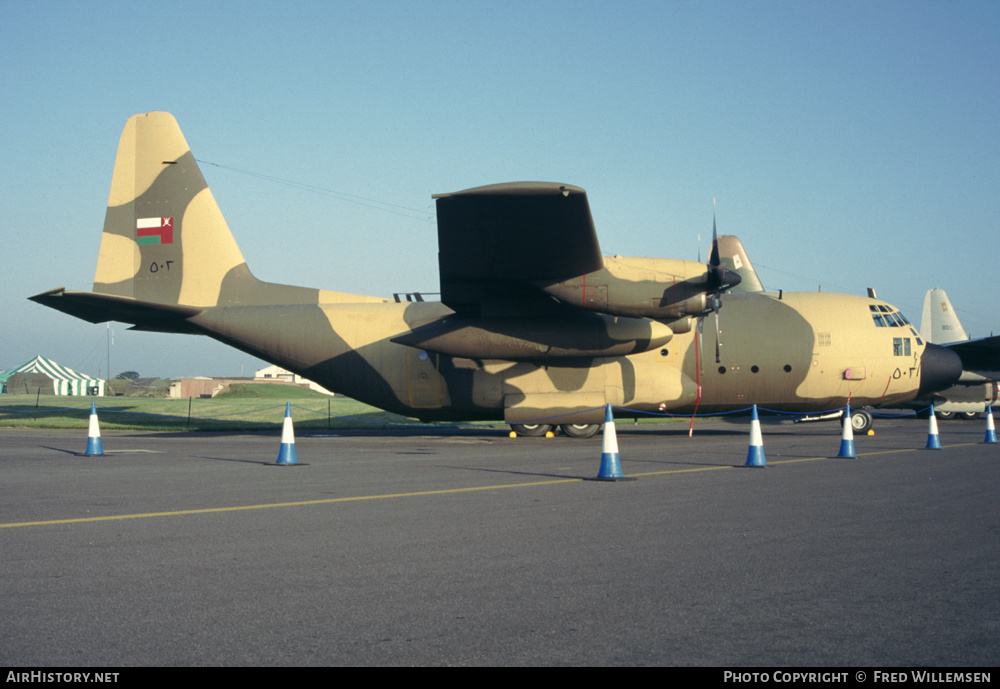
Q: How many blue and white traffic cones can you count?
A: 7